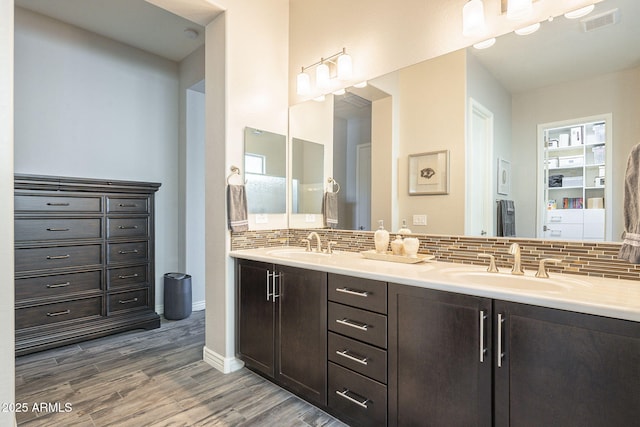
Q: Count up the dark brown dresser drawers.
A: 10